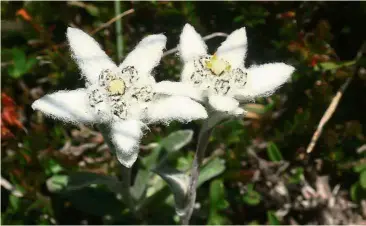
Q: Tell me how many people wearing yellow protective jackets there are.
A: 0